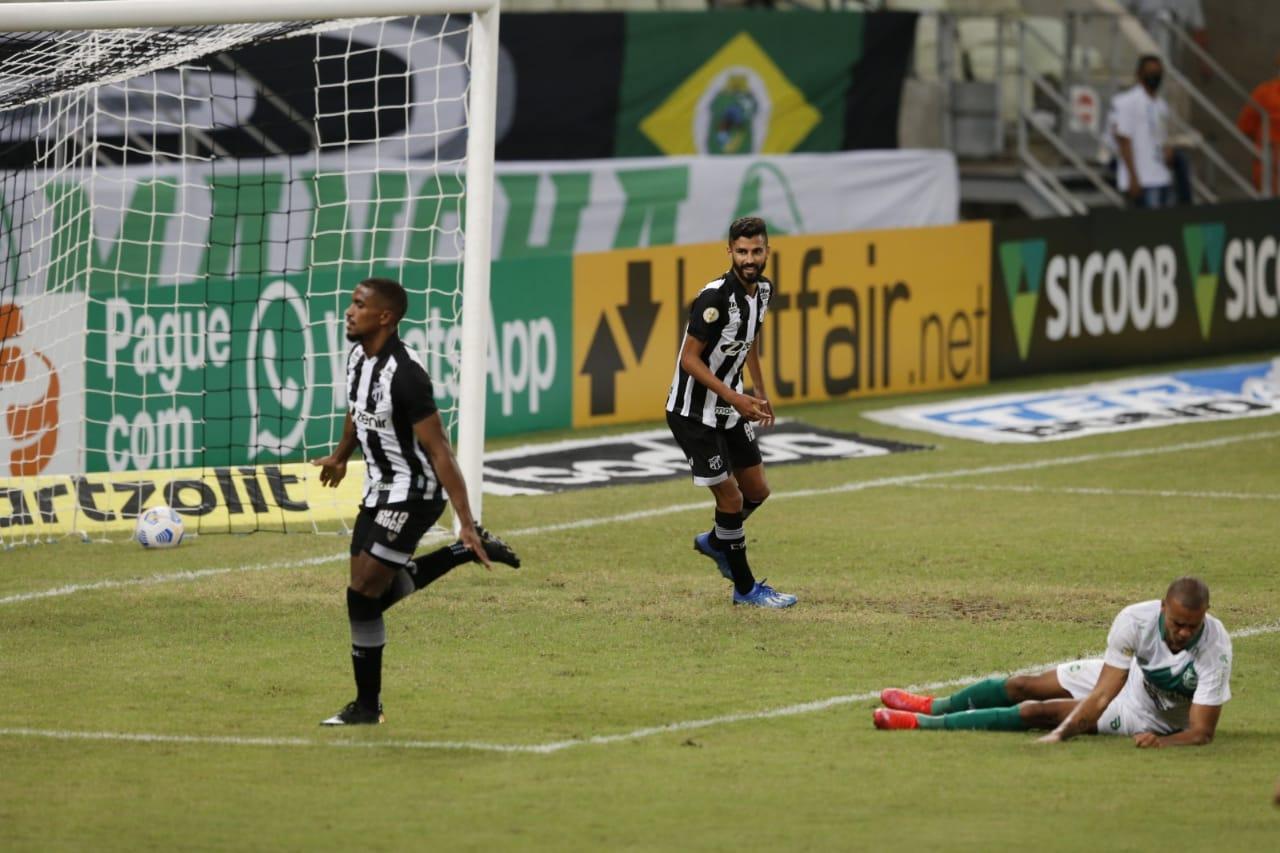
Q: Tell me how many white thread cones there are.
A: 0